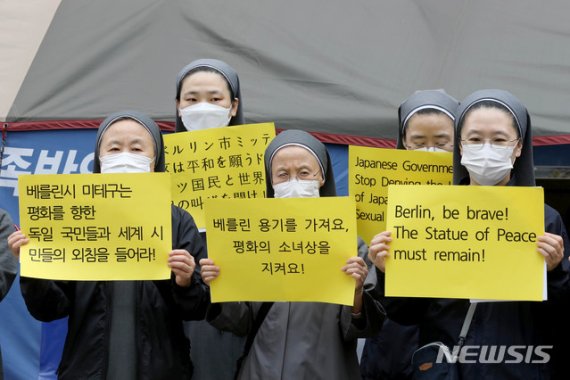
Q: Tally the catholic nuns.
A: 5